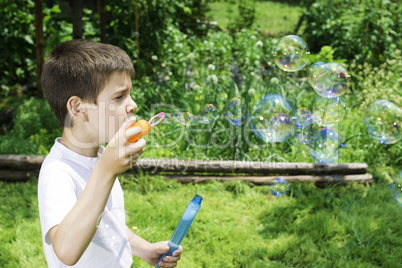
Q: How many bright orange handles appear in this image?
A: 1